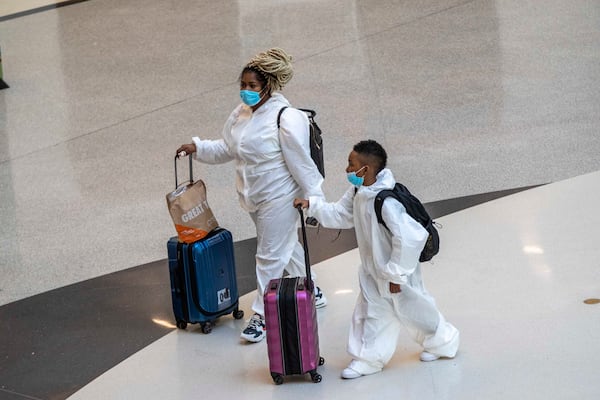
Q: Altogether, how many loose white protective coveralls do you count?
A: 2